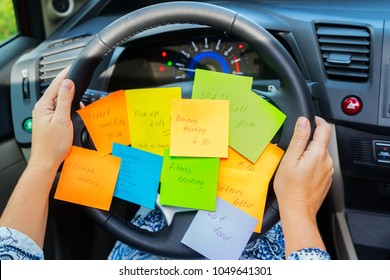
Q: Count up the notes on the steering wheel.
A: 11